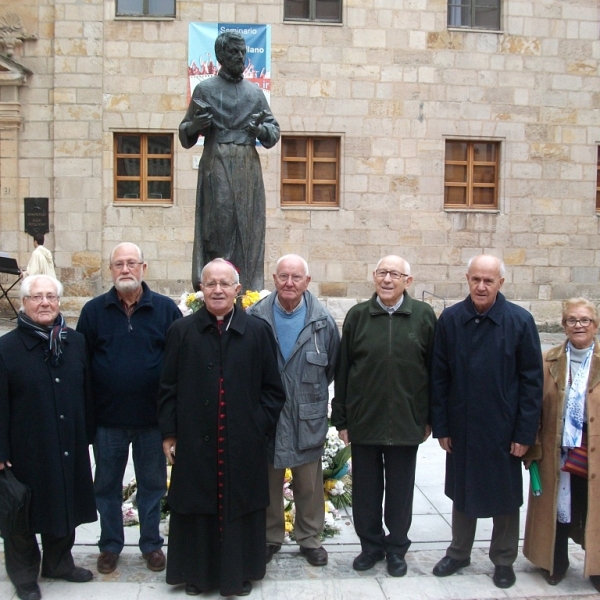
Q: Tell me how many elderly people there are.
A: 7